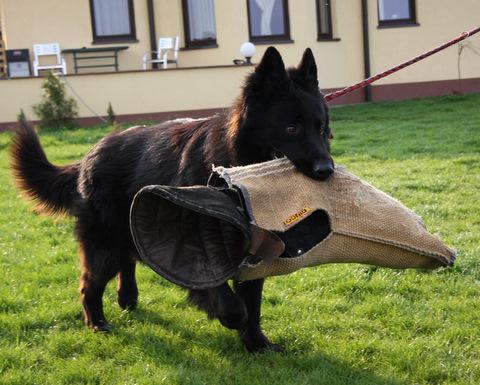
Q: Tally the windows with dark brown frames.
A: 5